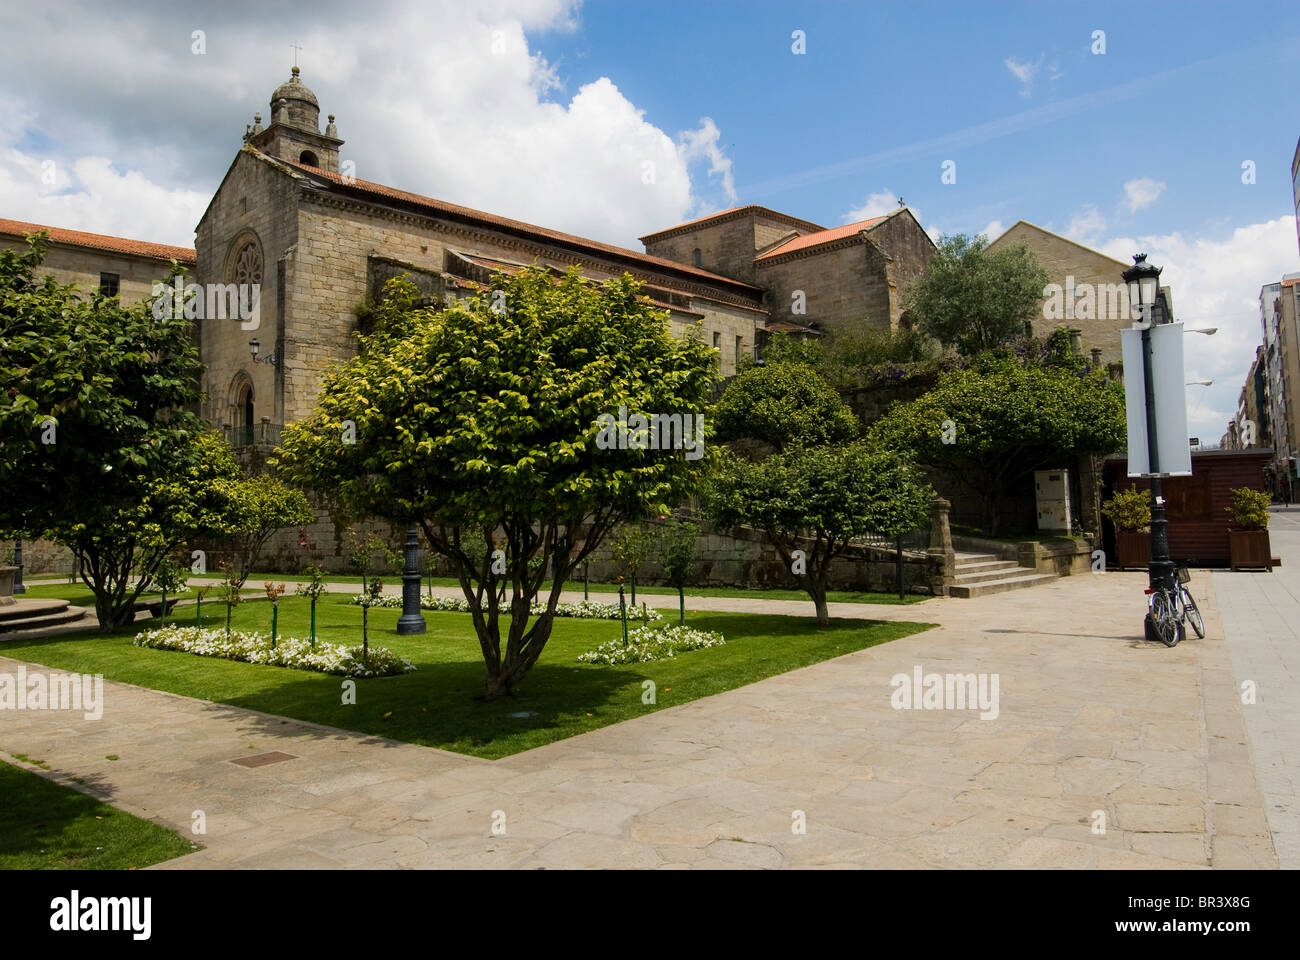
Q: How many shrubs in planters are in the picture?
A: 2